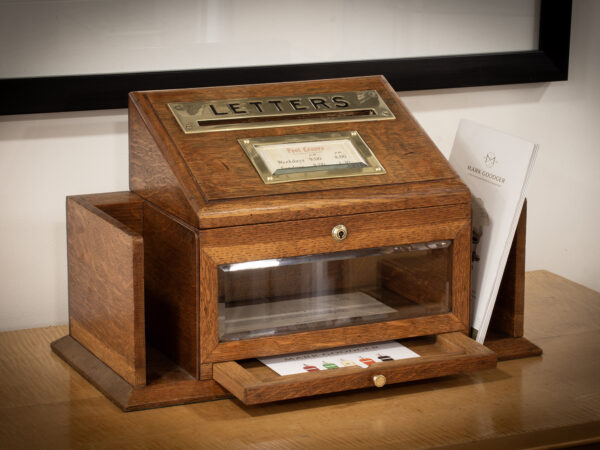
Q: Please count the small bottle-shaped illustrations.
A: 5